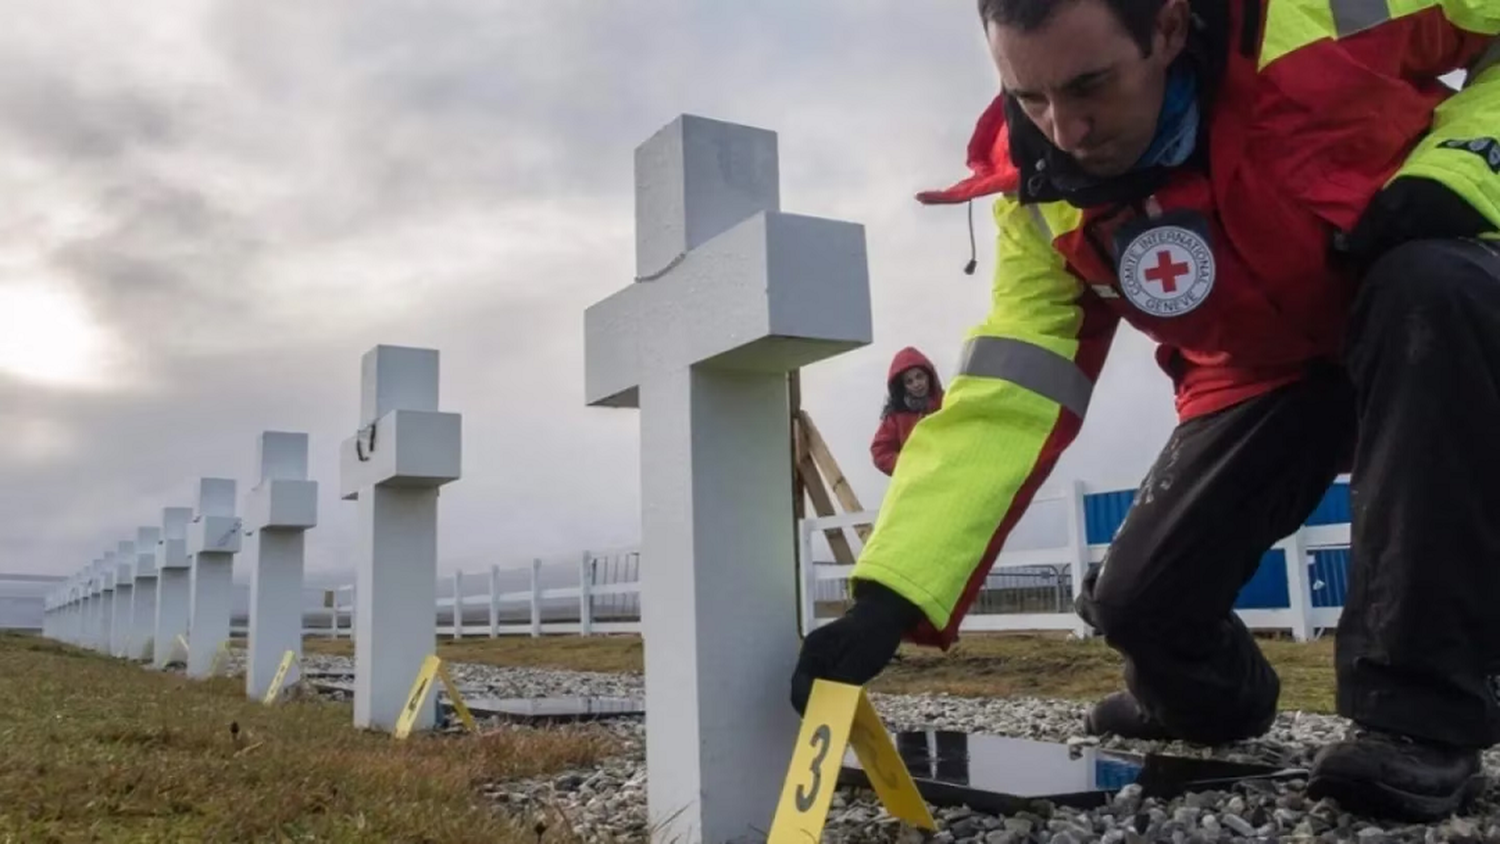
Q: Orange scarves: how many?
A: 0